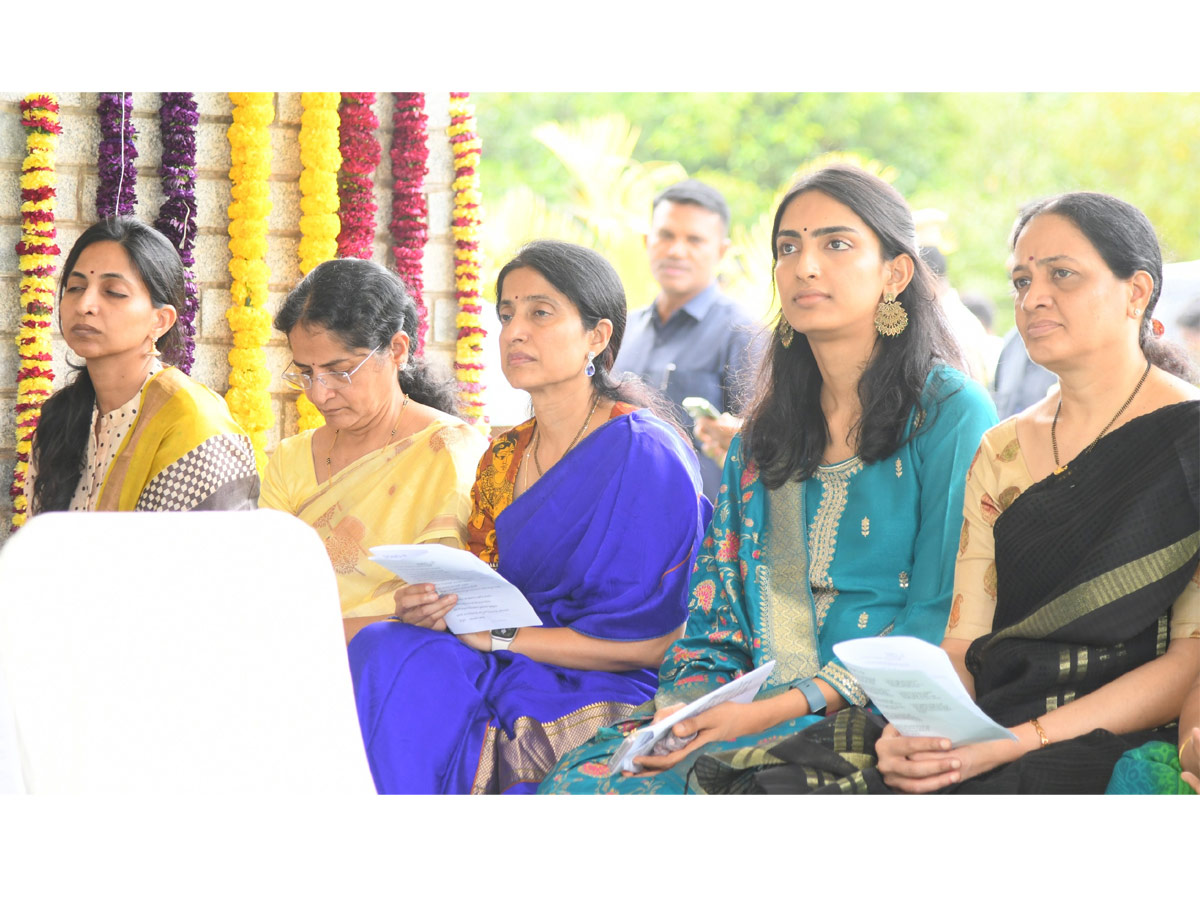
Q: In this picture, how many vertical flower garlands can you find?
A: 8